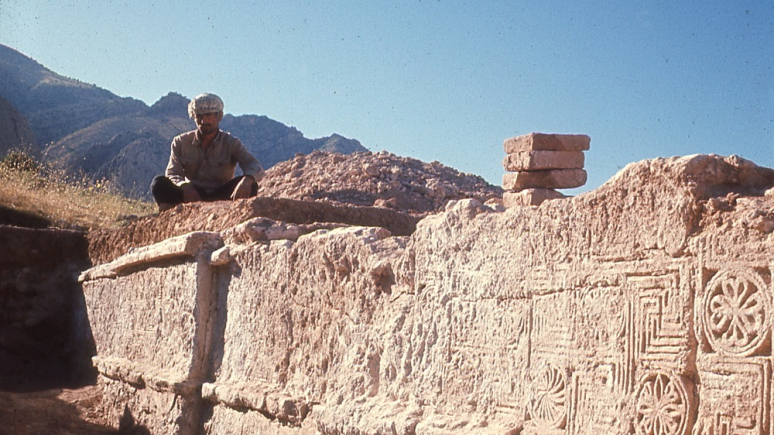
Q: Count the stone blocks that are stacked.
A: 4